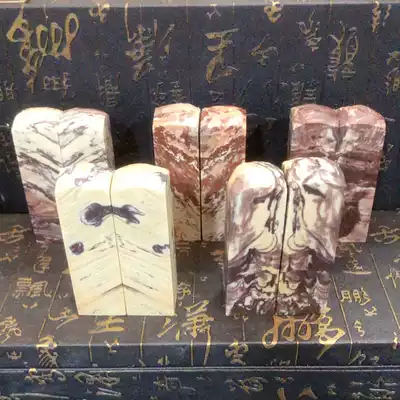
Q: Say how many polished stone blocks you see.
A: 10